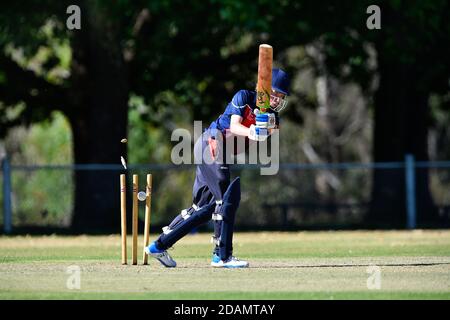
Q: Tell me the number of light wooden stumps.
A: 3